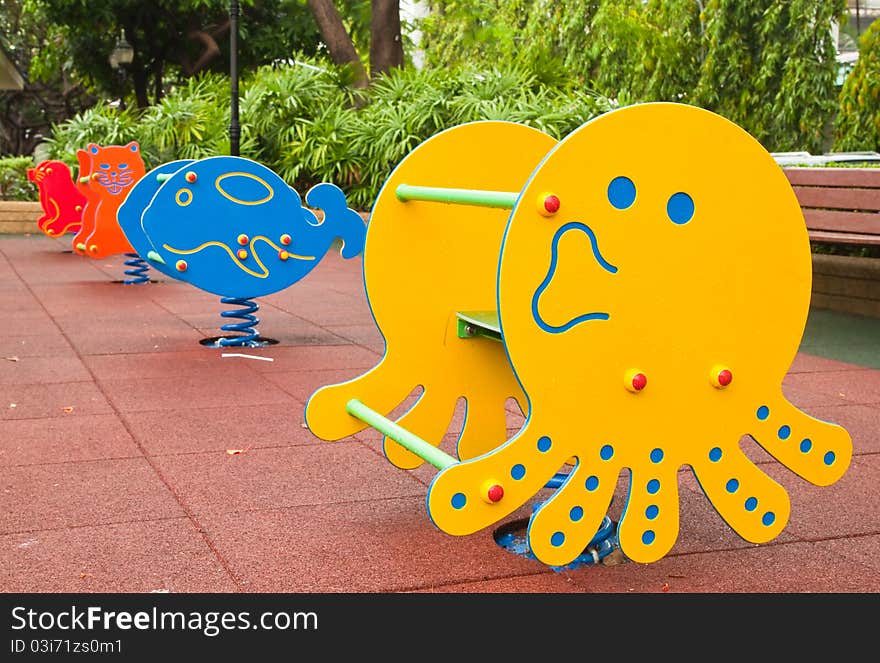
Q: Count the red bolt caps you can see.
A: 8